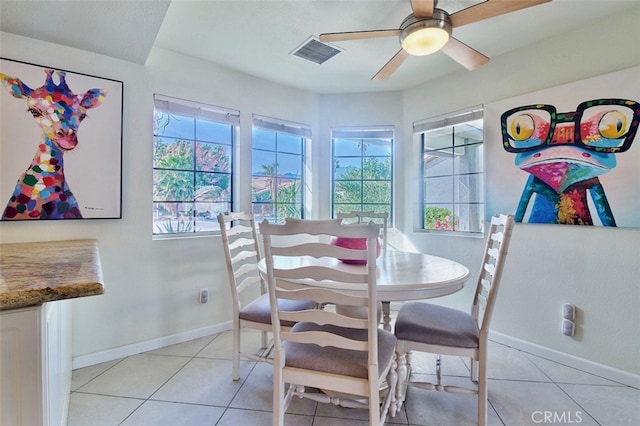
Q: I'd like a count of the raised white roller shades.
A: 4